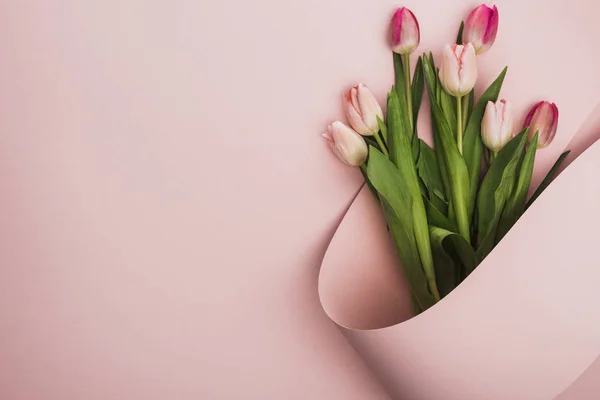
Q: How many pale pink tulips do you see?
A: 4